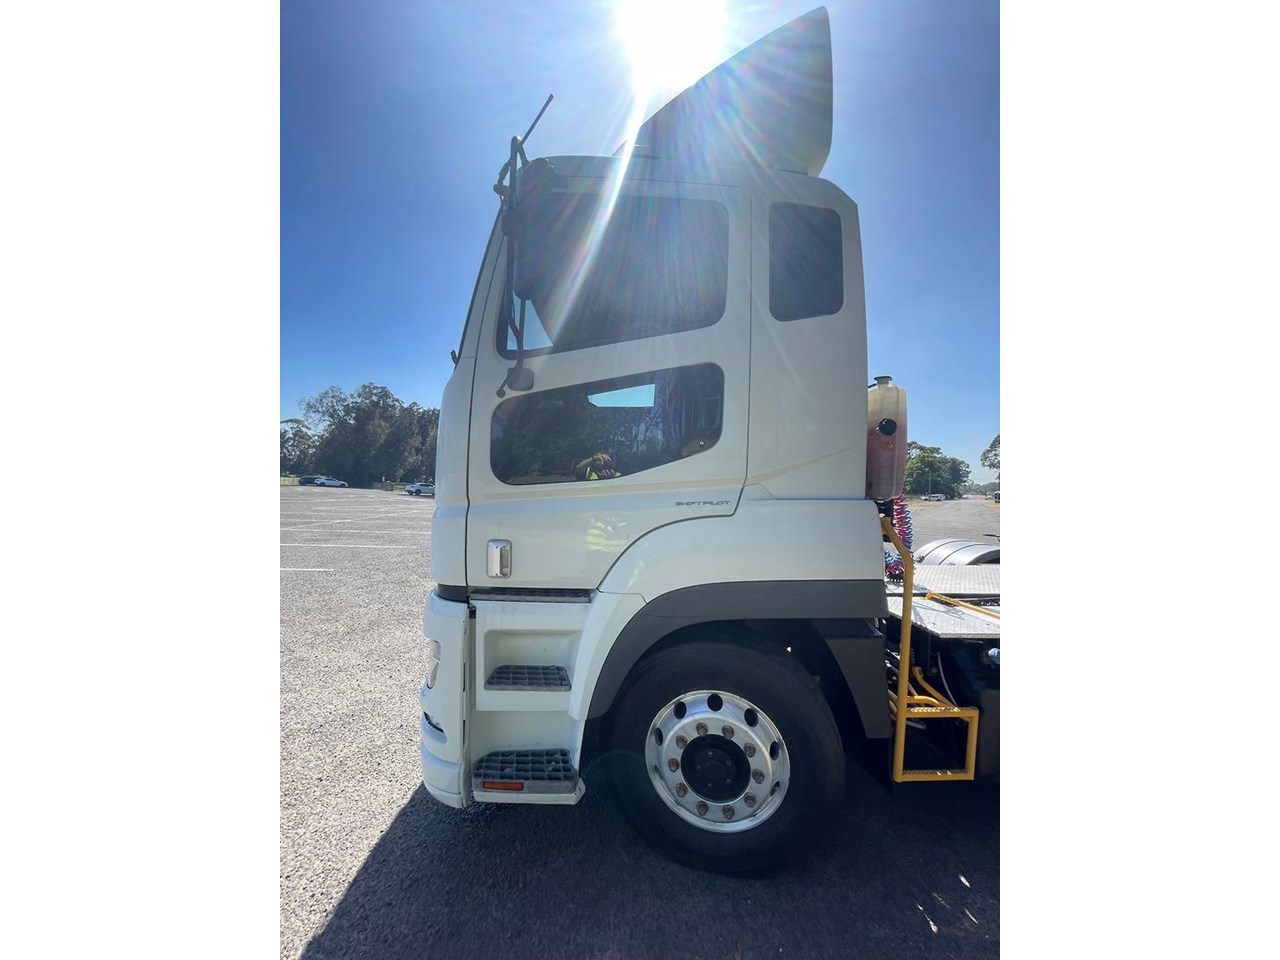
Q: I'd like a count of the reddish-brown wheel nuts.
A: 10